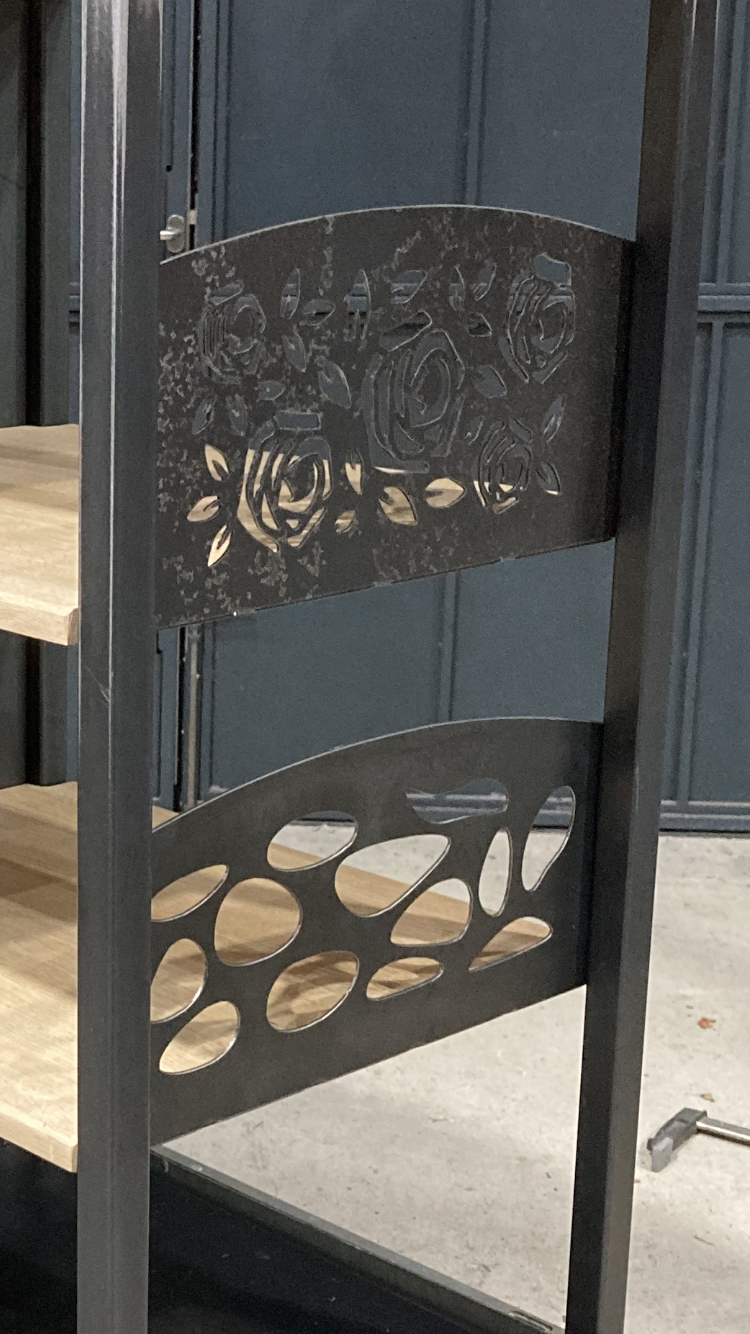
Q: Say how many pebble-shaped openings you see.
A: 13